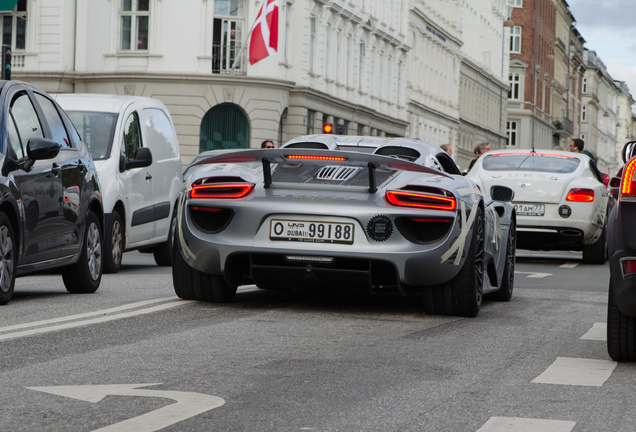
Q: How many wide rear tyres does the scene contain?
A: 2